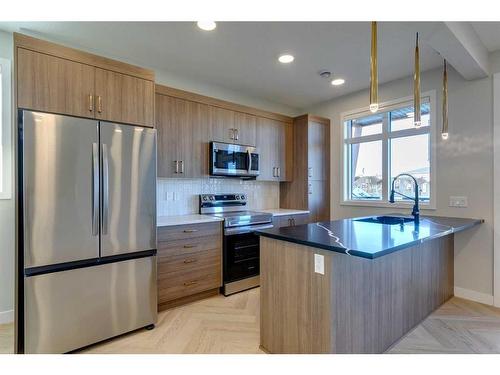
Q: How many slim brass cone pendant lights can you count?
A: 3